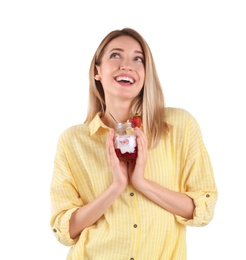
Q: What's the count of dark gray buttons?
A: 5